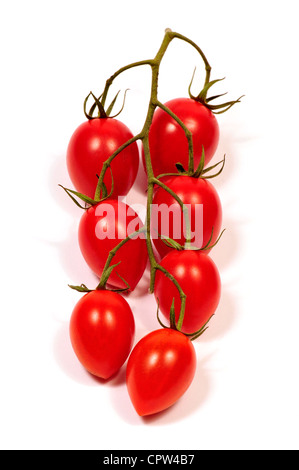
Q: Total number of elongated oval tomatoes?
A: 7